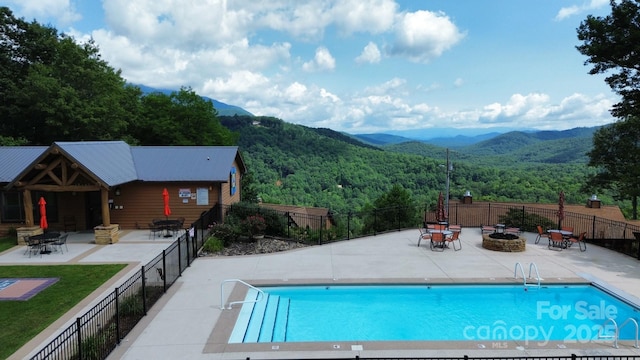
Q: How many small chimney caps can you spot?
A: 2